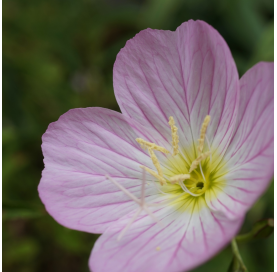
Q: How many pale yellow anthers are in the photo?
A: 7